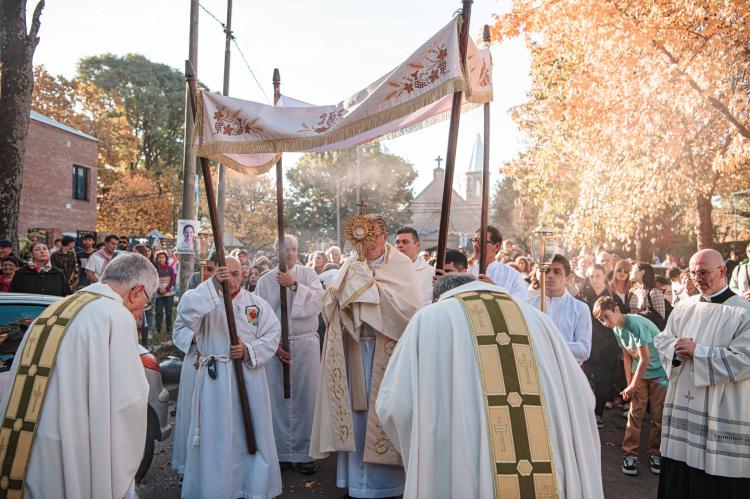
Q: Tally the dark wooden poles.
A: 4